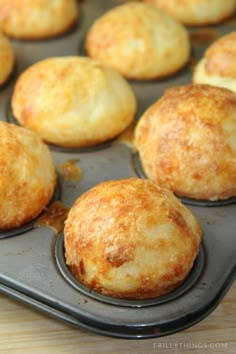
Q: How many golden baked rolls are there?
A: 9